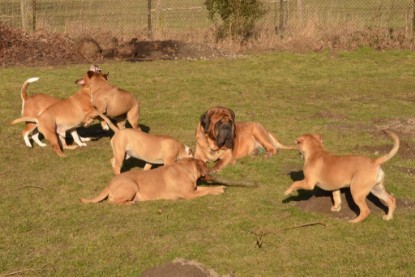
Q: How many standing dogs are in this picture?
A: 5